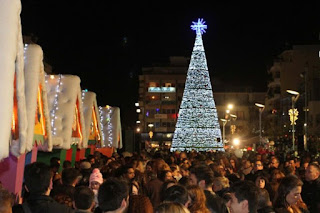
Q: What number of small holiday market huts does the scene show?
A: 5